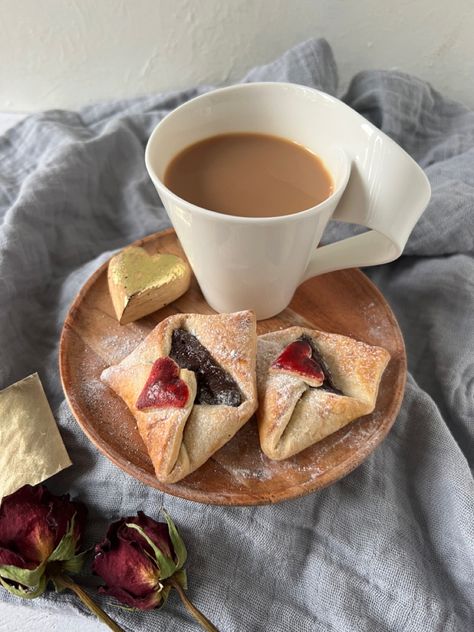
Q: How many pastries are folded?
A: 2